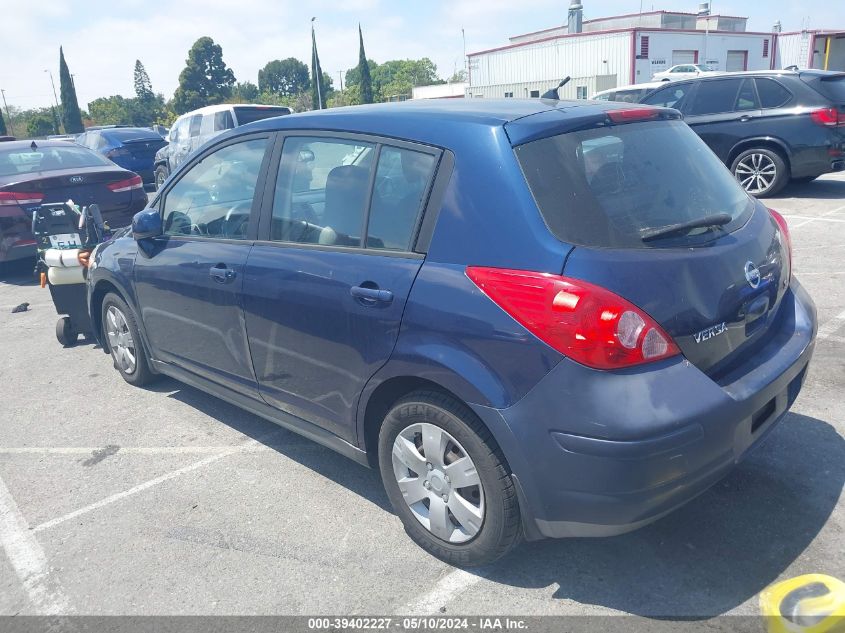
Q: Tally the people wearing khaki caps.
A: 0